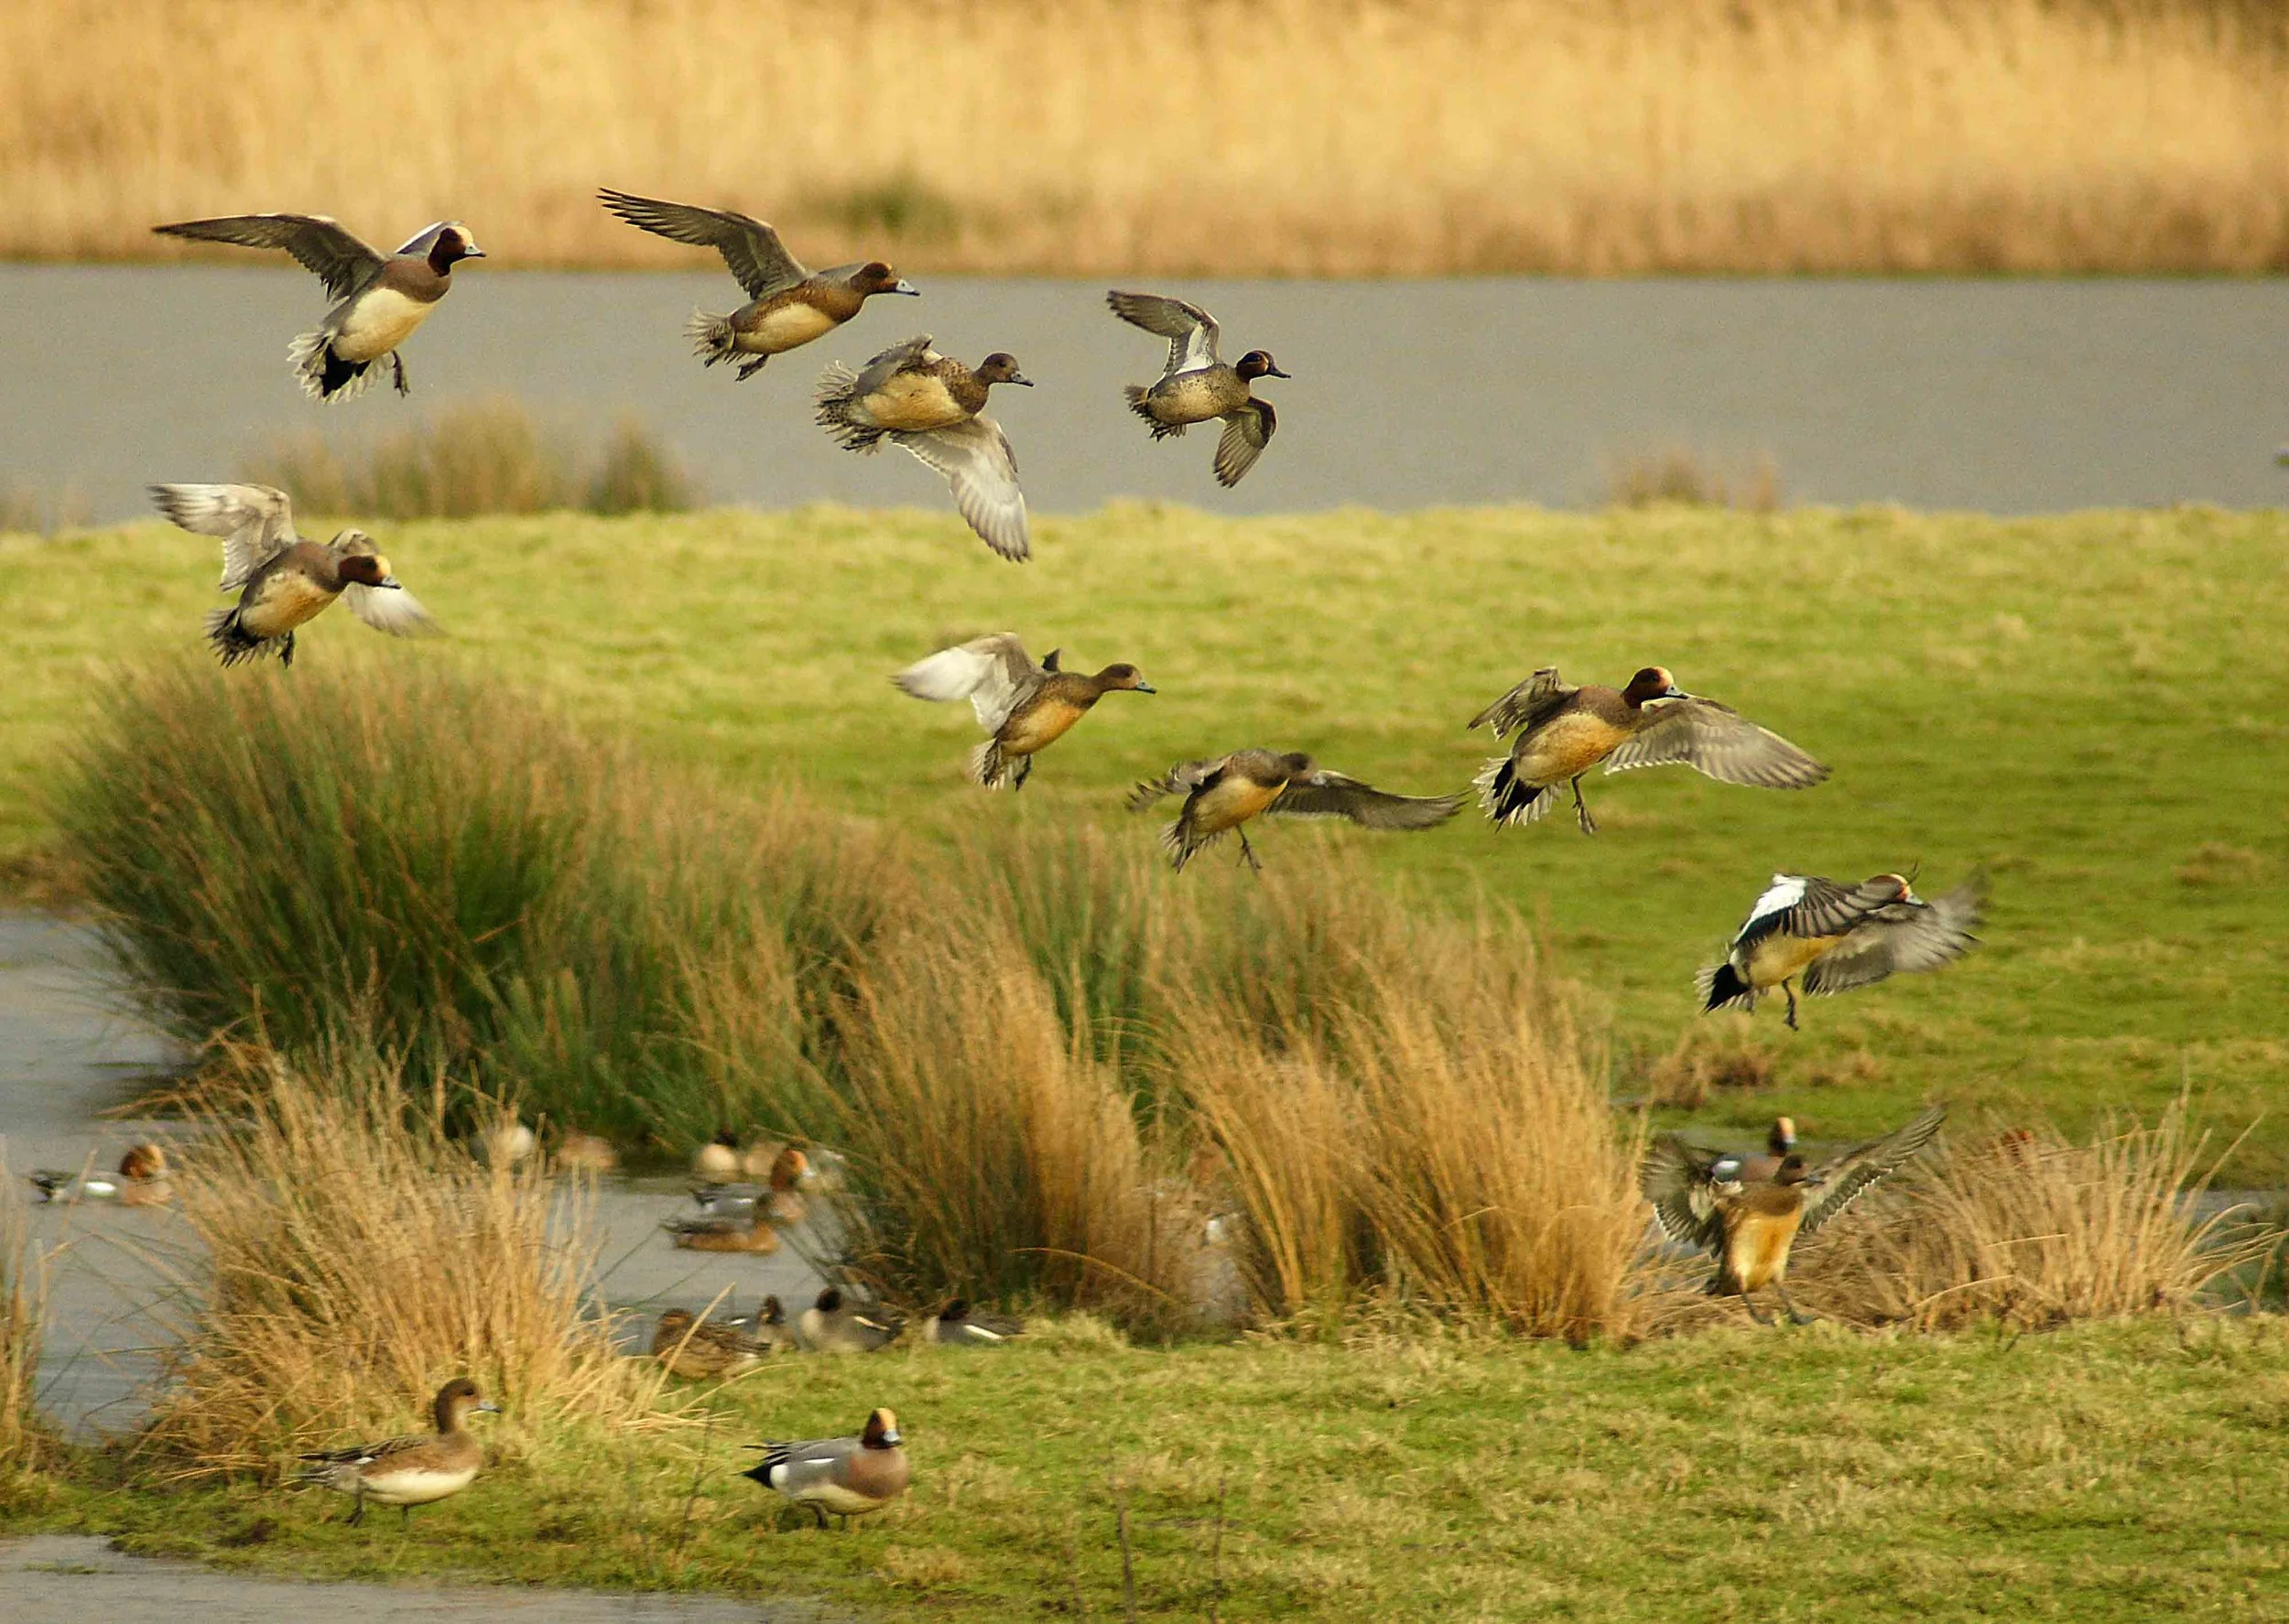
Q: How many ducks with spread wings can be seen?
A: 10